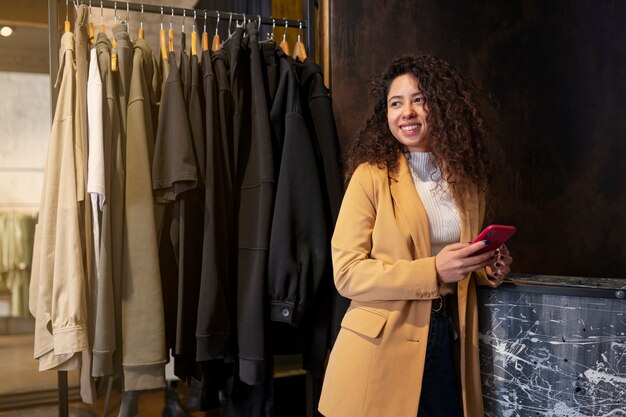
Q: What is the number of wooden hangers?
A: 12